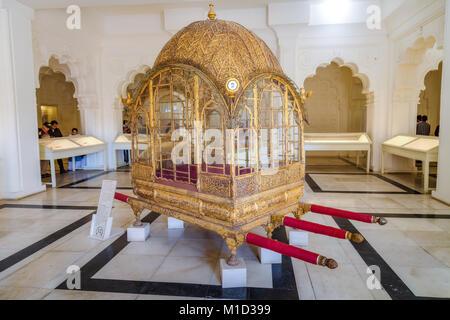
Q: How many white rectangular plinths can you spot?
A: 5